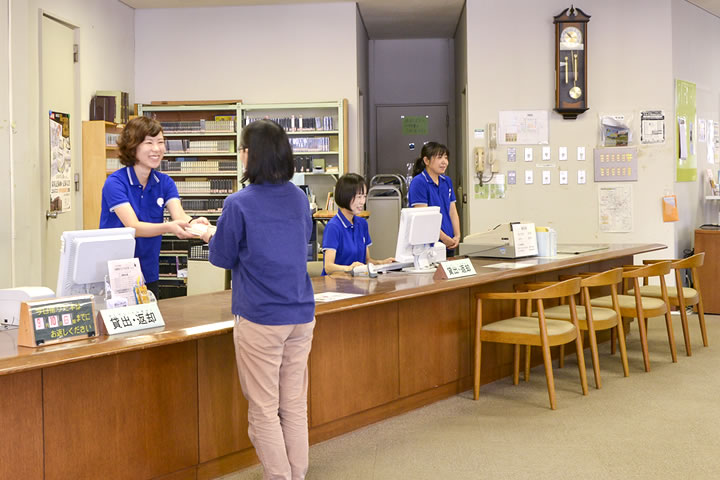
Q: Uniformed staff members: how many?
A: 3